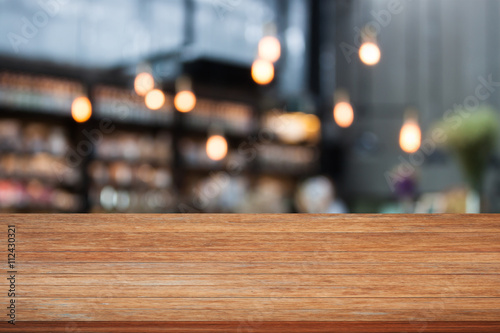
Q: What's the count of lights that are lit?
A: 10